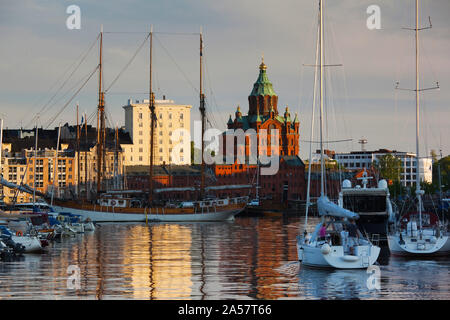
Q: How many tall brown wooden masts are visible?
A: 3